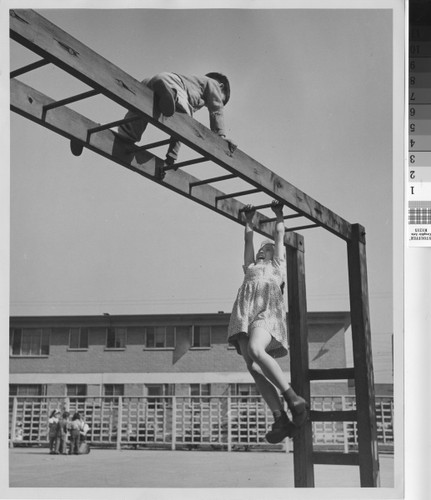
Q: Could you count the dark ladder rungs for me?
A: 13